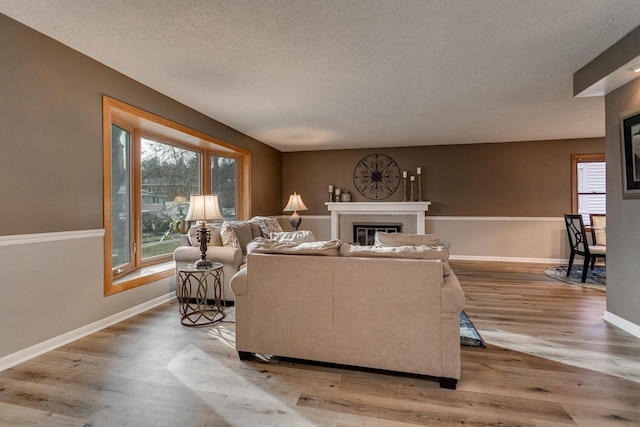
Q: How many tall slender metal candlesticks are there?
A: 3